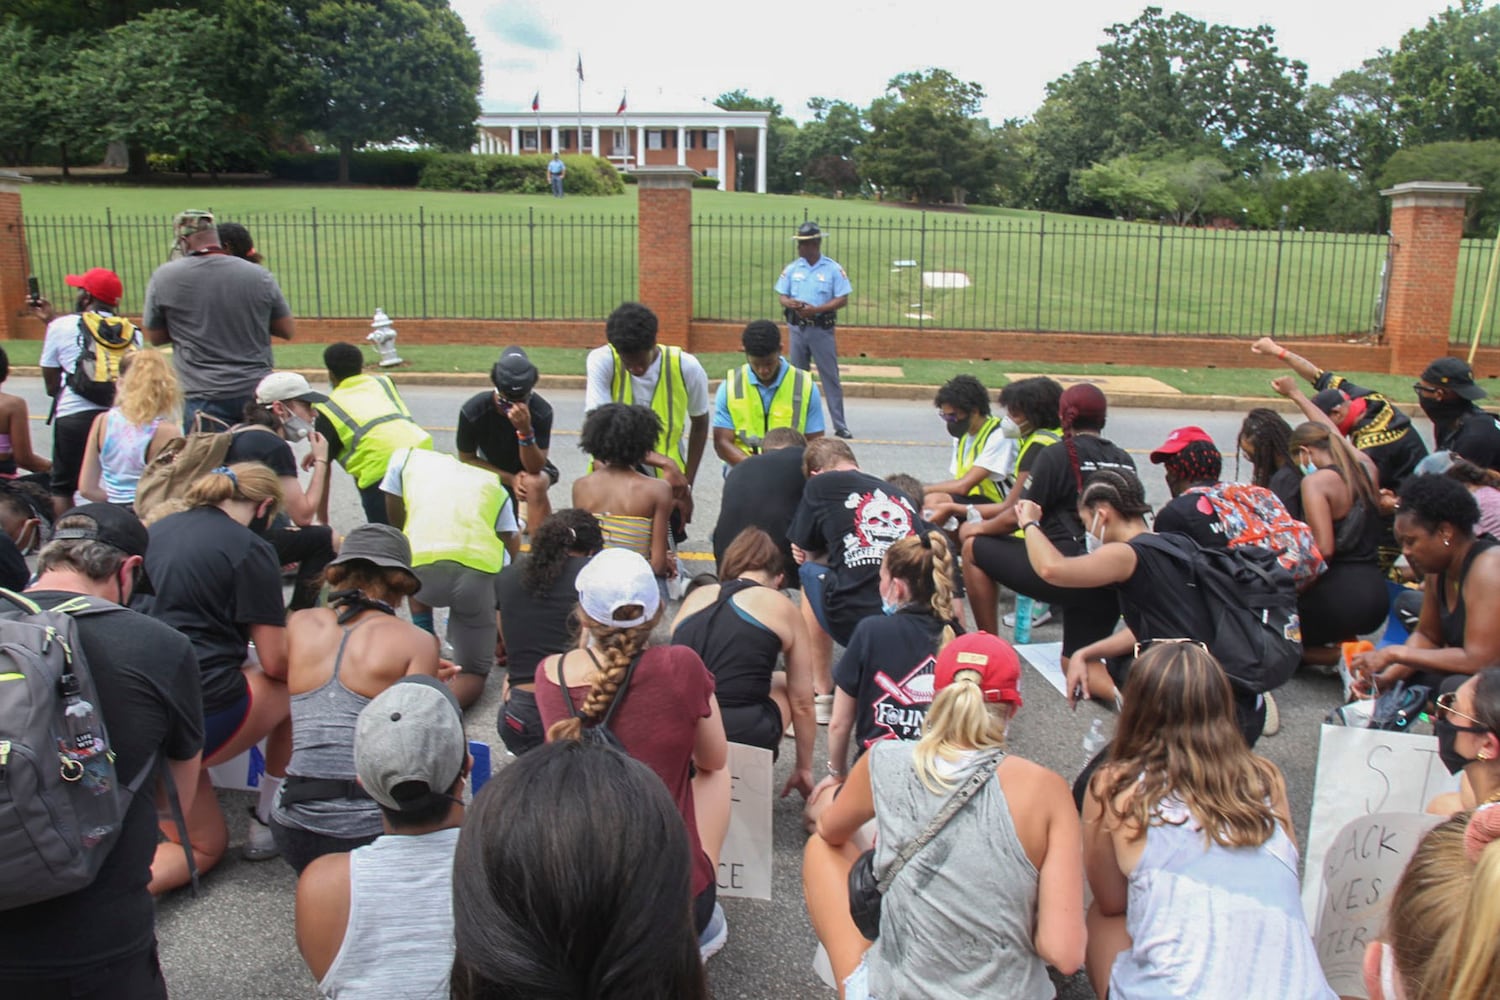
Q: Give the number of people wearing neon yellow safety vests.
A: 6